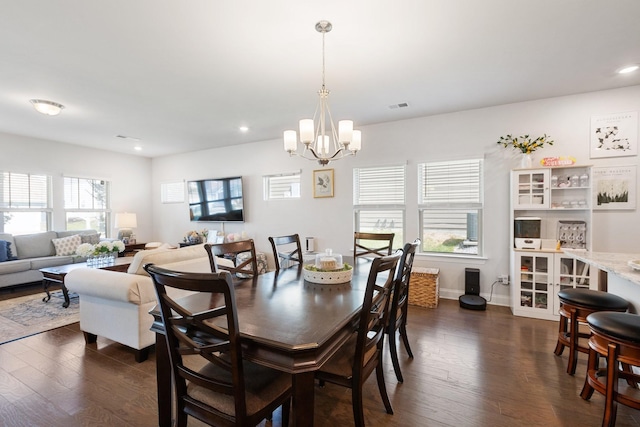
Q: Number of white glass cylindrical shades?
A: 5